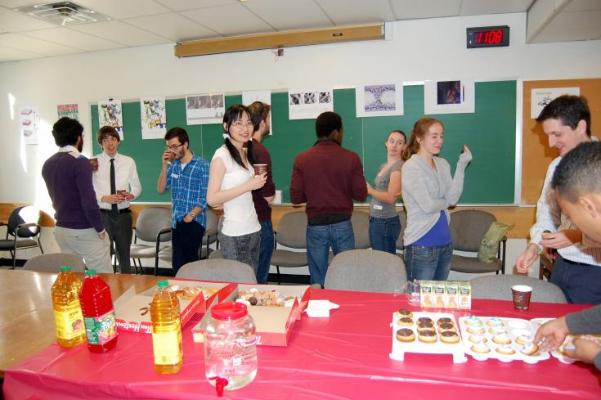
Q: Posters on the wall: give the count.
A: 10